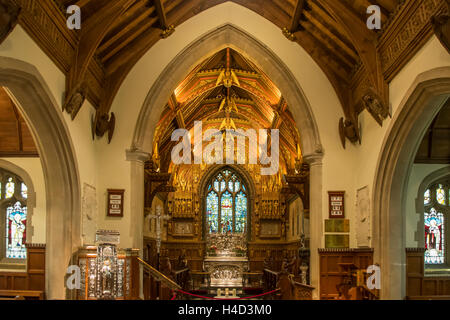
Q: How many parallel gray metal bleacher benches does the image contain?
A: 0